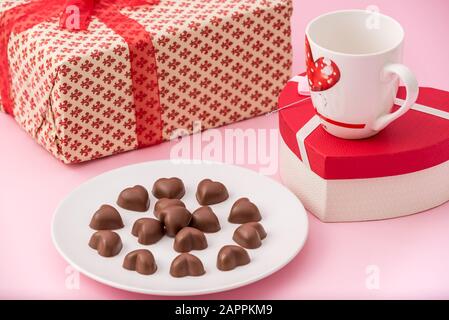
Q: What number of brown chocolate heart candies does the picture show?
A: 15